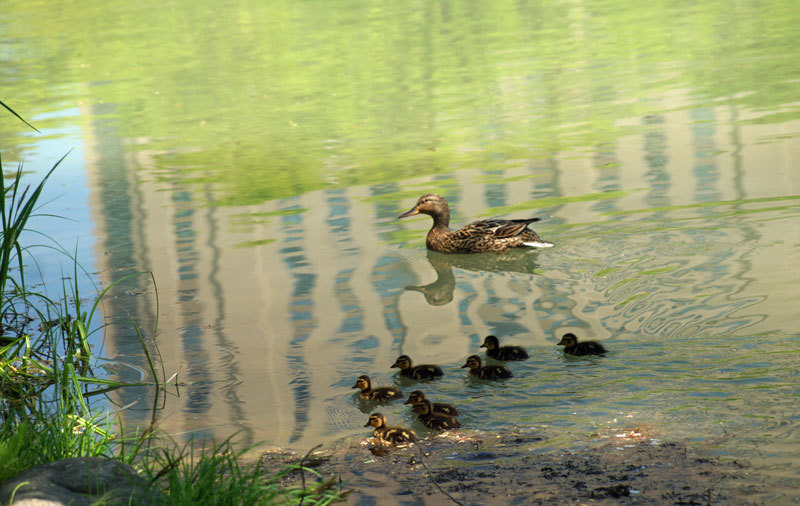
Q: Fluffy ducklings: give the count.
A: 8